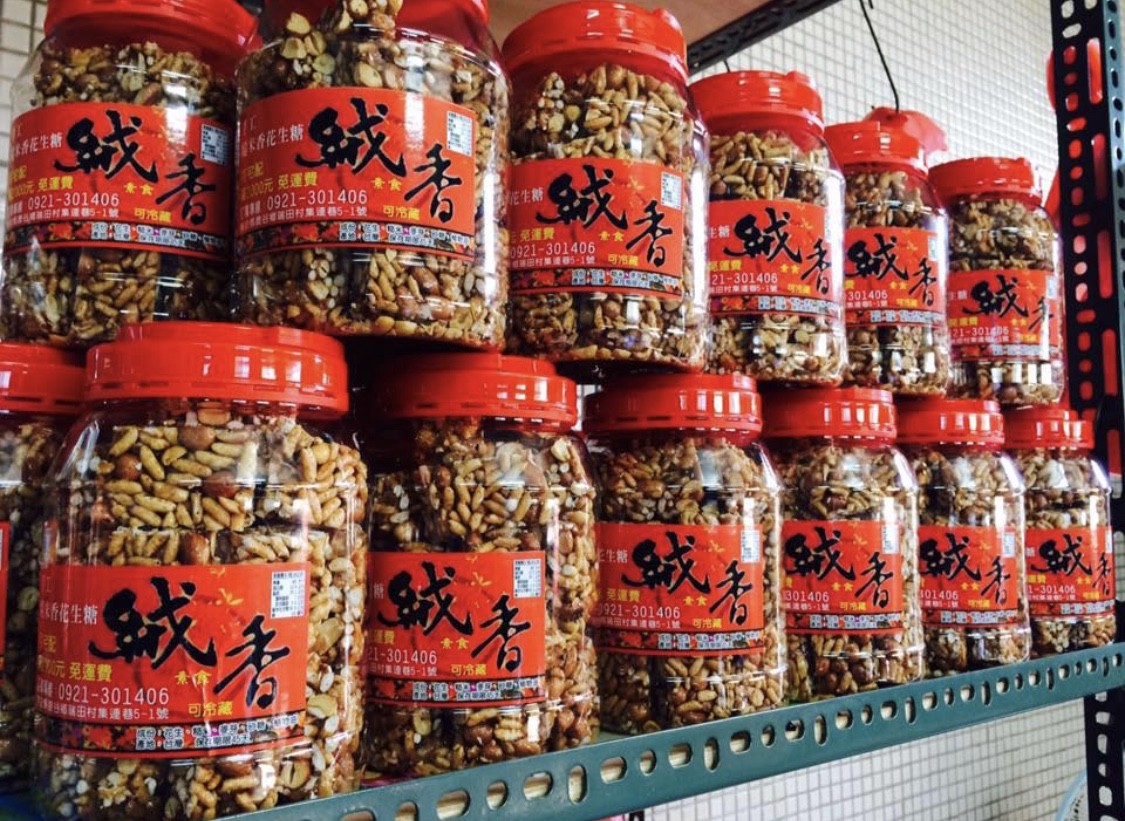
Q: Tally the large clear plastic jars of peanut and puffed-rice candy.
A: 13